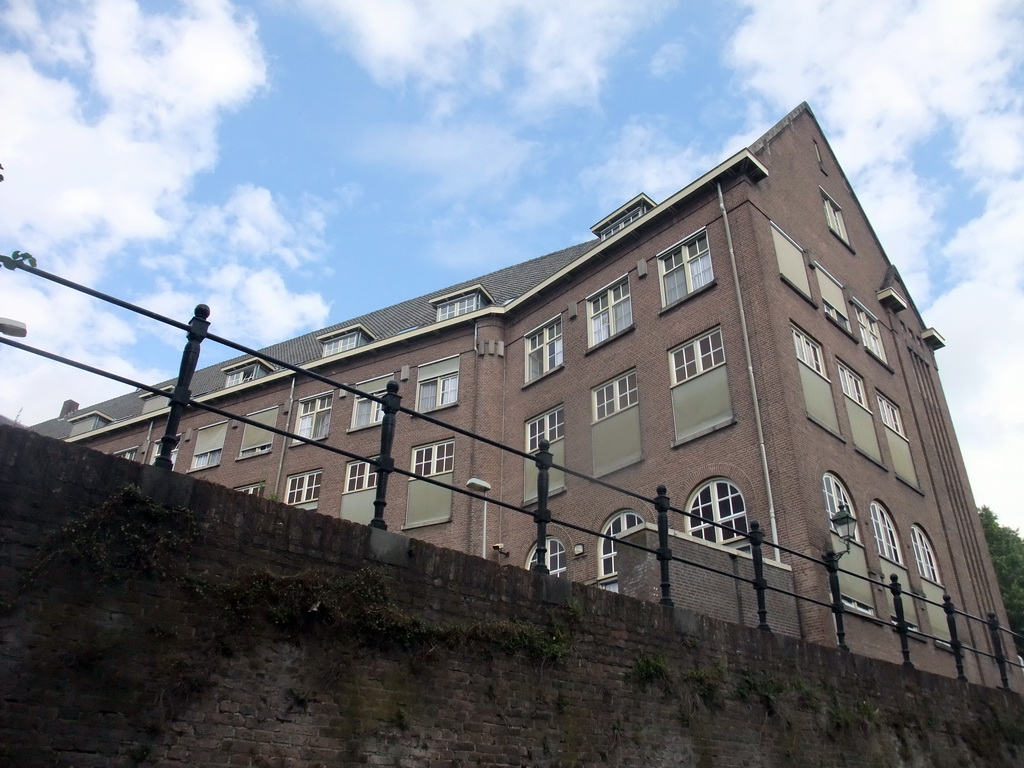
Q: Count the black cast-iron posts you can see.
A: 9